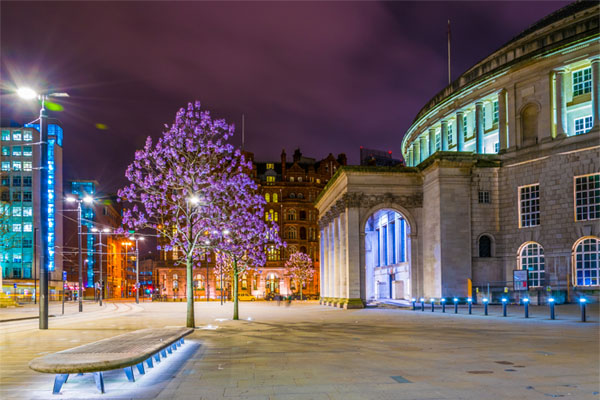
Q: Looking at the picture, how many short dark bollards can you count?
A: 11